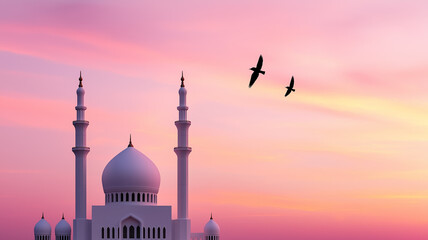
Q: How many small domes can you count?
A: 3